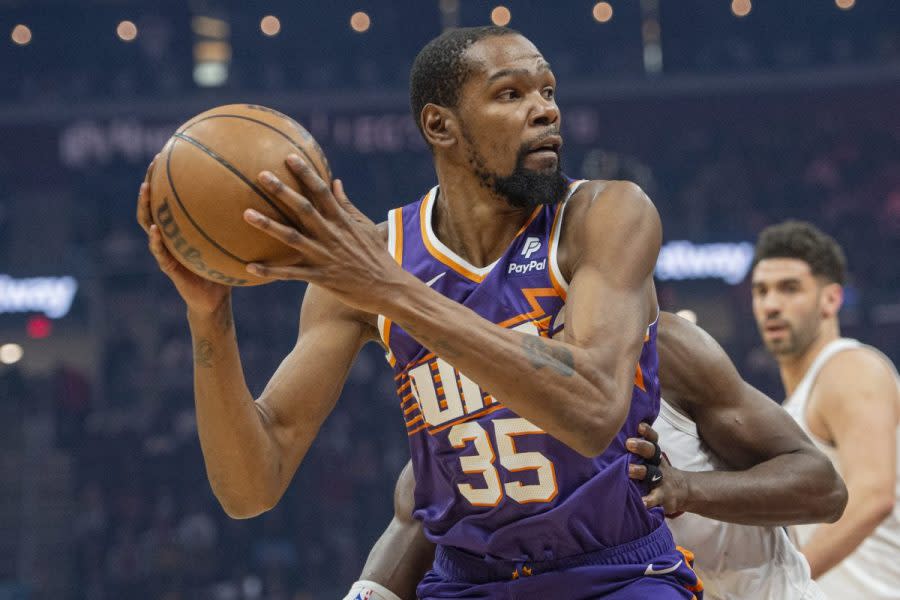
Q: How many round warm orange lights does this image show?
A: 8